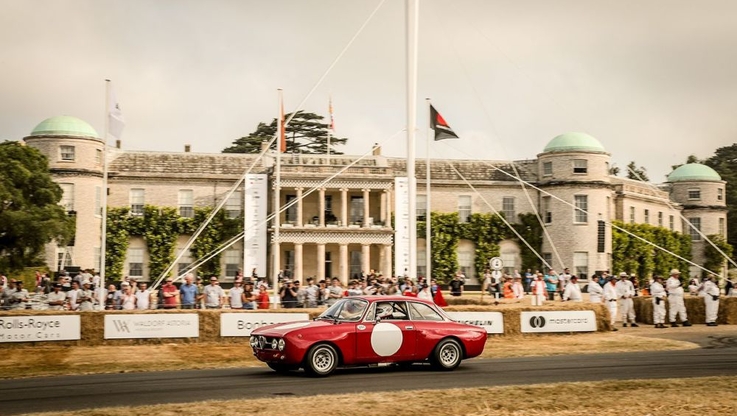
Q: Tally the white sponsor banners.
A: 5